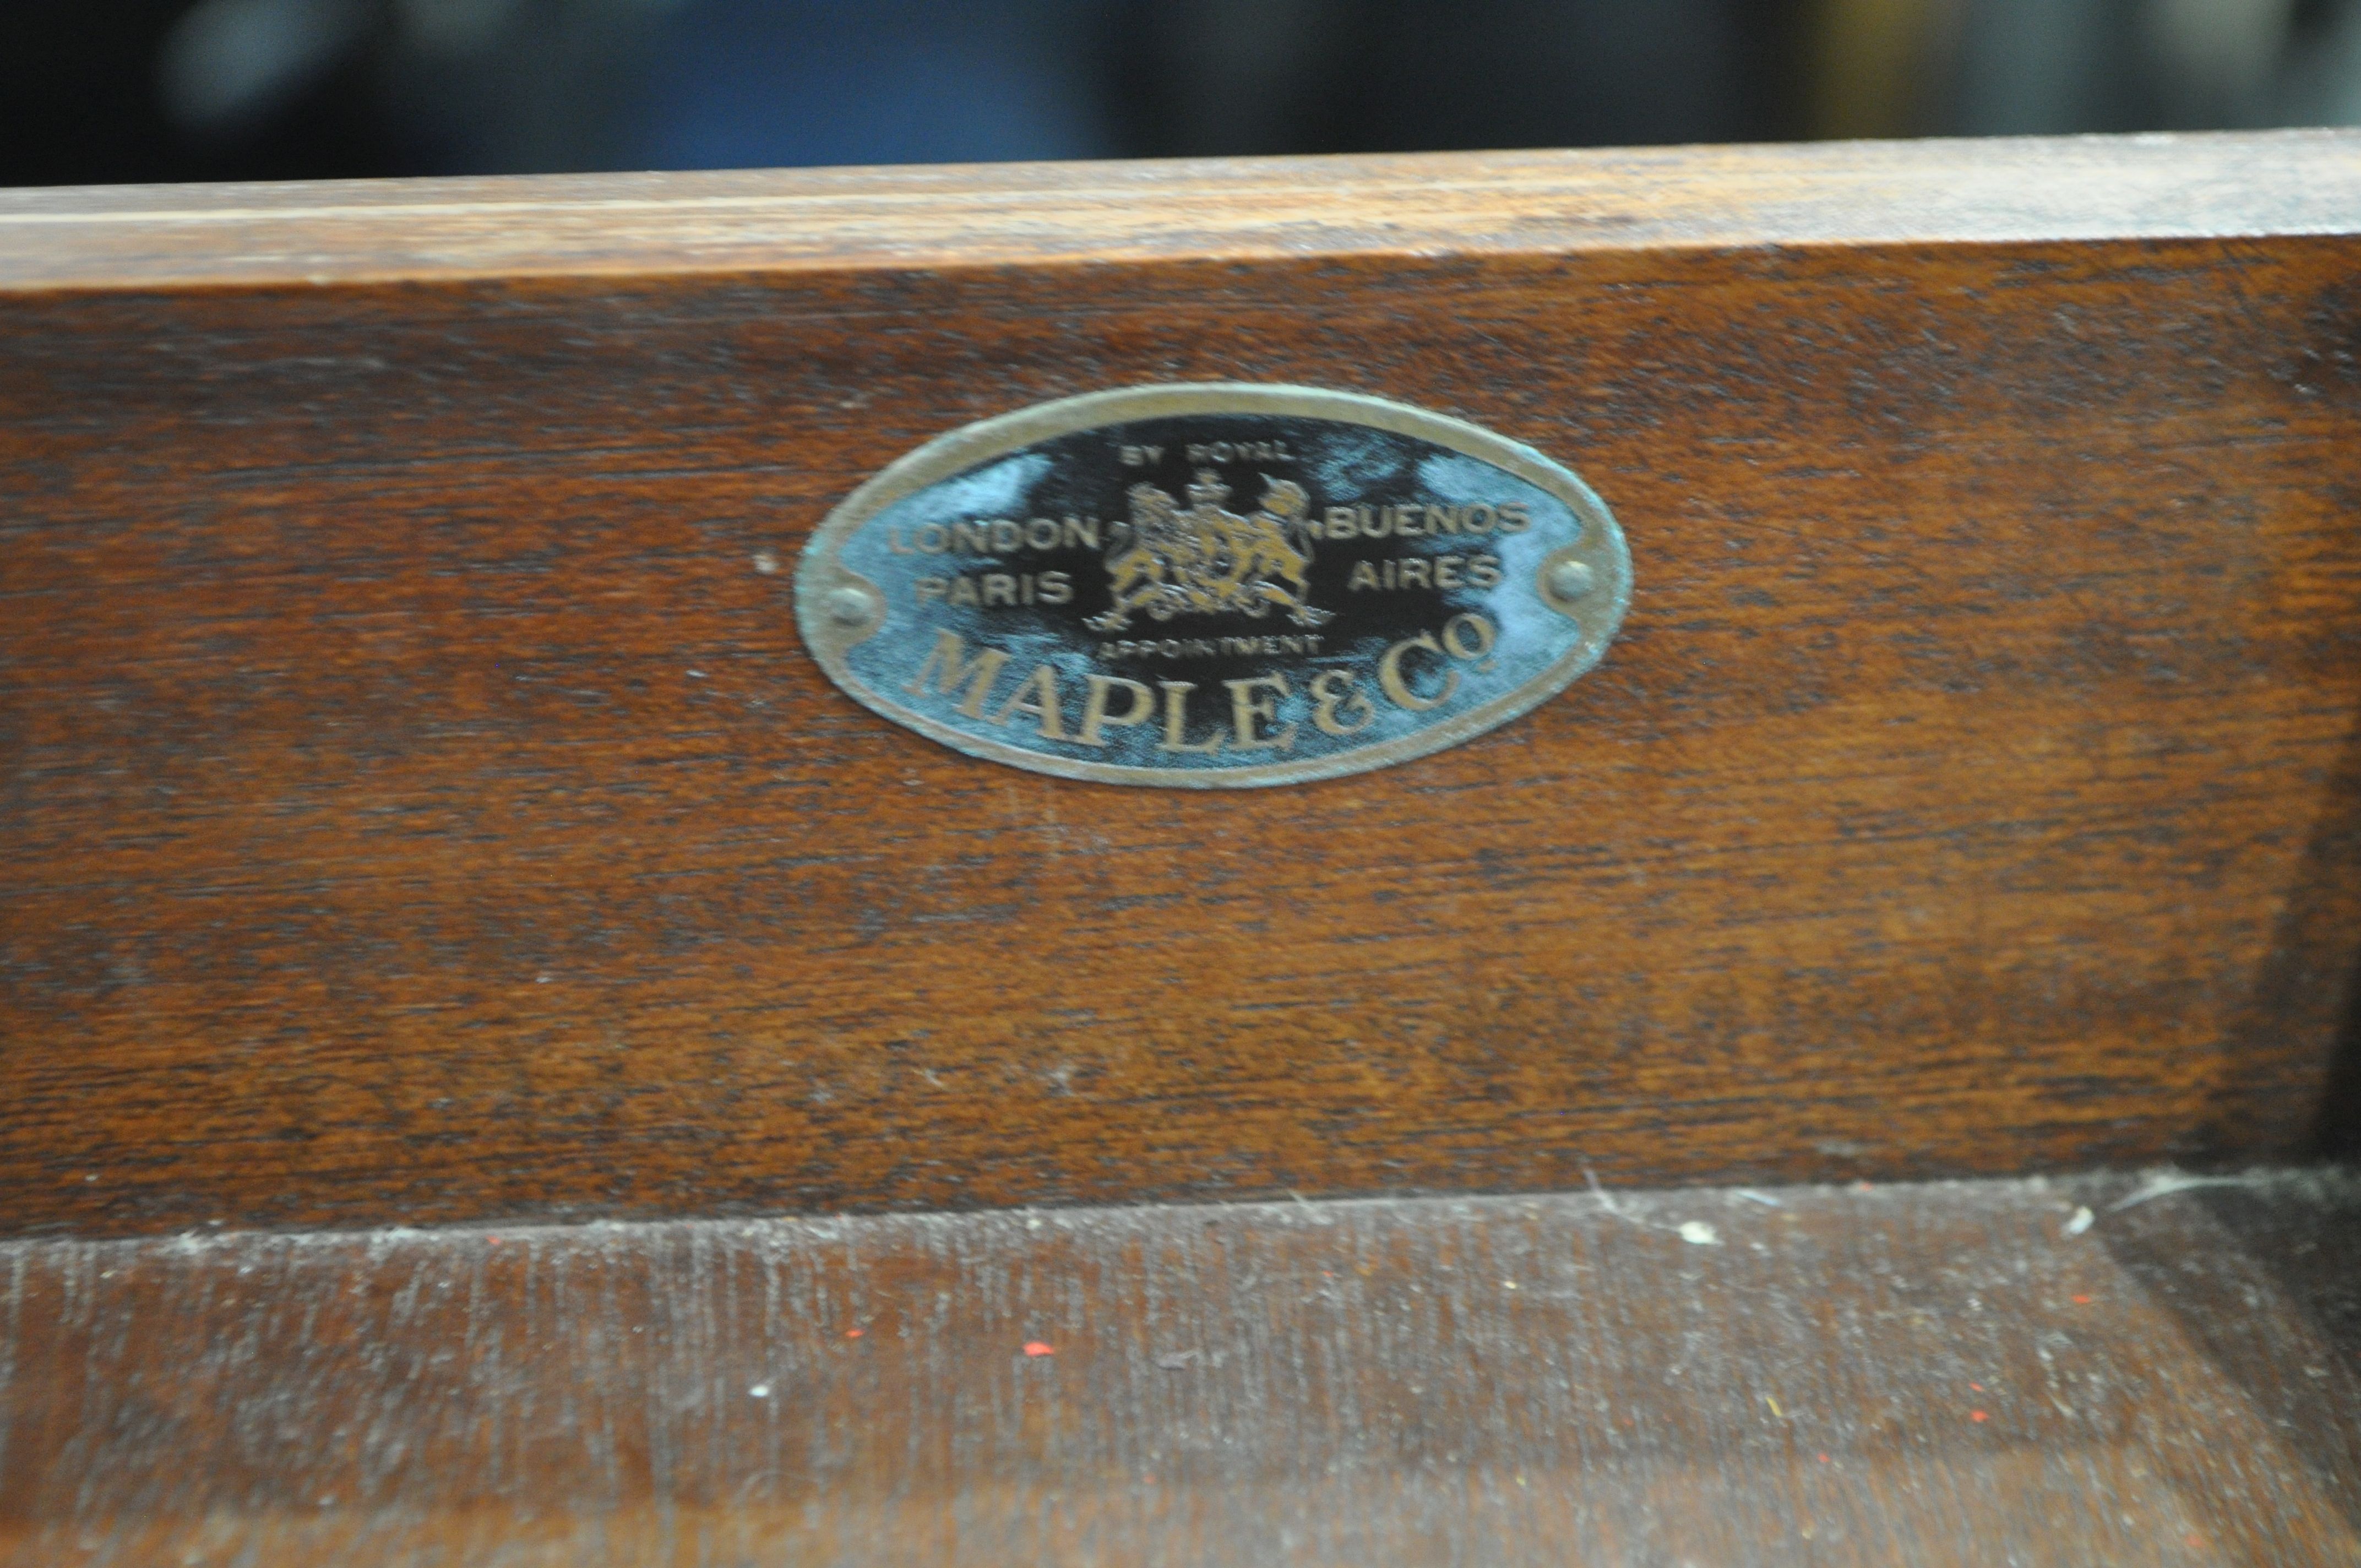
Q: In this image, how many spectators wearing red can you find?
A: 0